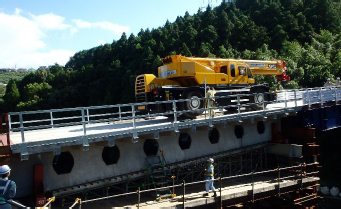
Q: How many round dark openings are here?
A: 7